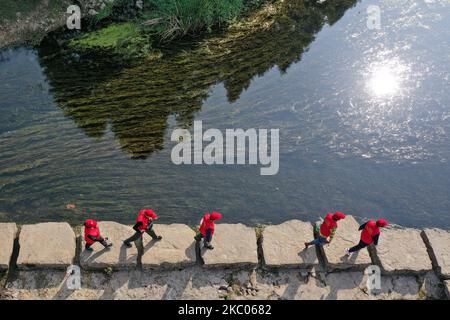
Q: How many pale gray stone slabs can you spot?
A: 9